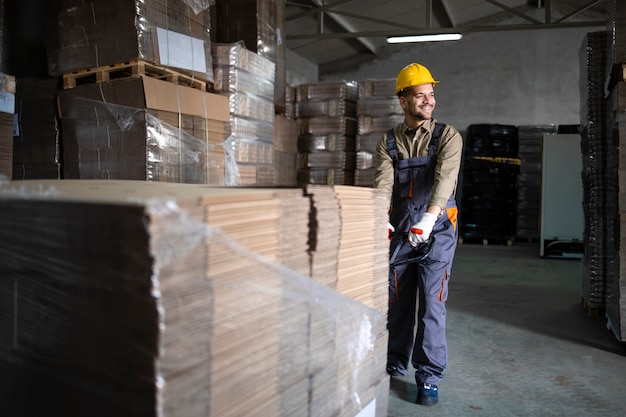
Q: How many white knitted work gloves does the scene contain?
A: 2